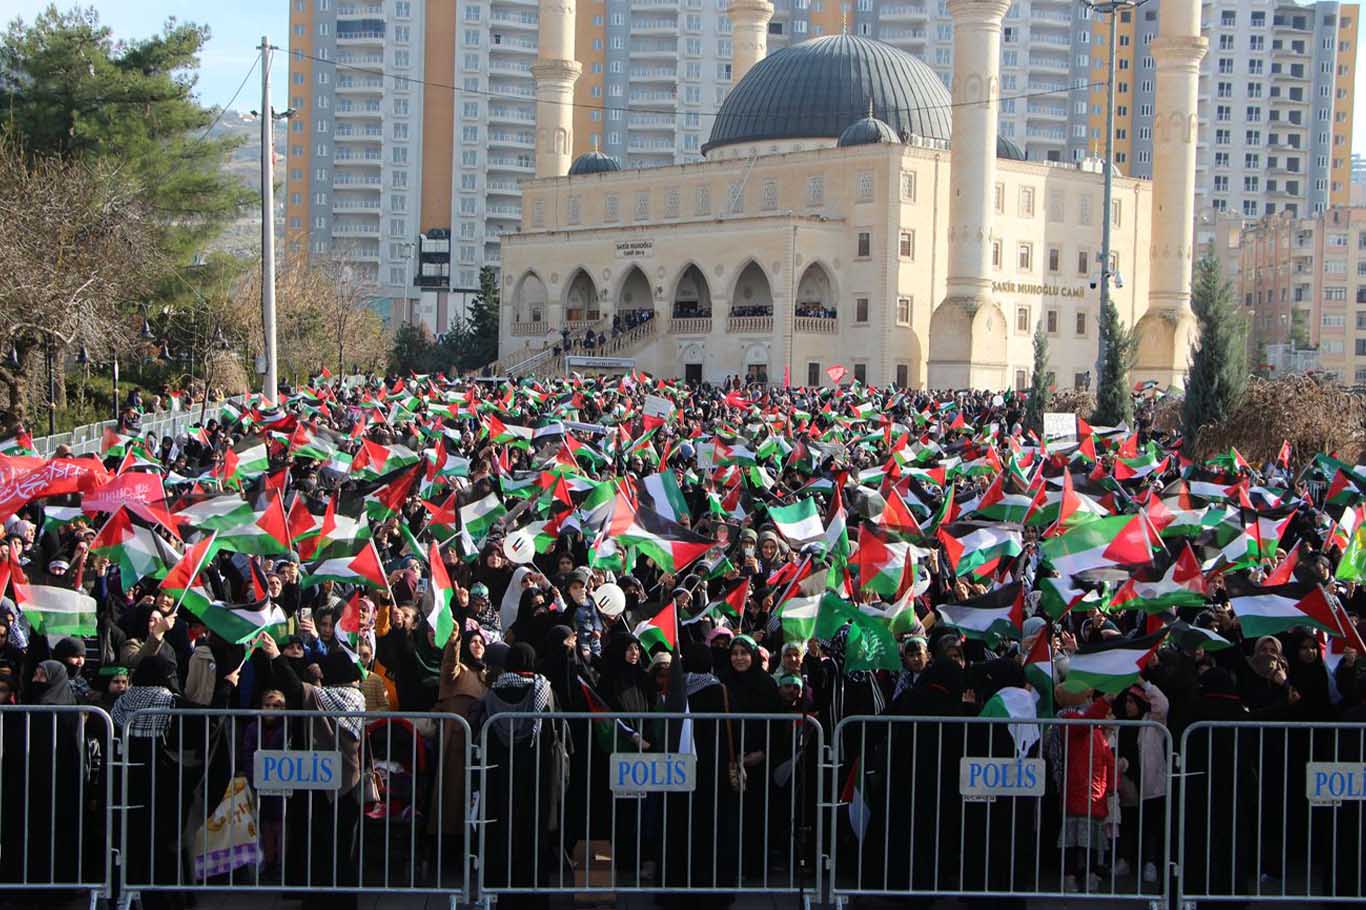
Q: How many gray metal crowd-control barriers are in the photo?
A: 5